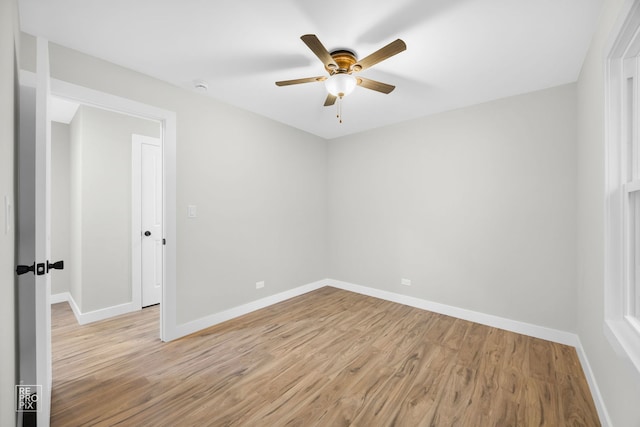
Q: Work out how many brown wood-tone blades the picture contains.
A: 5